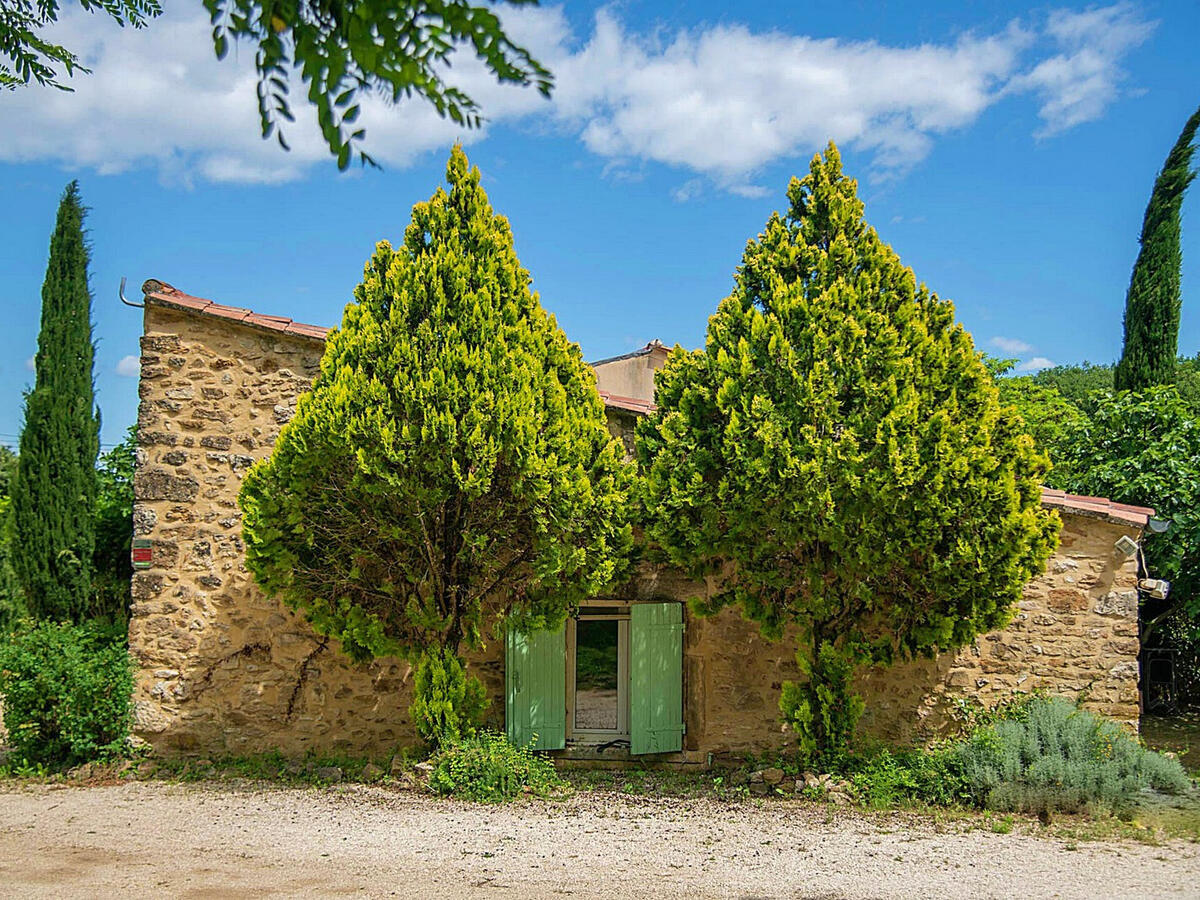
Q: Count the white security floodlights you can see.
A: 2